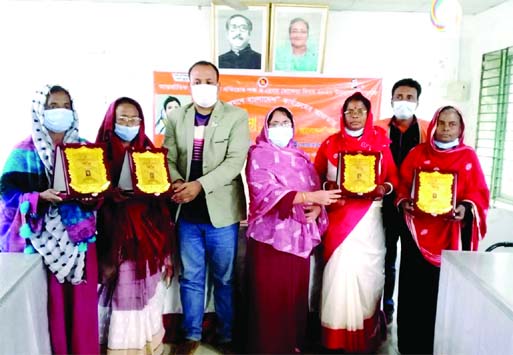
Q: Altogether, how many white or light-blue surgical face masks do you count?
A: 7